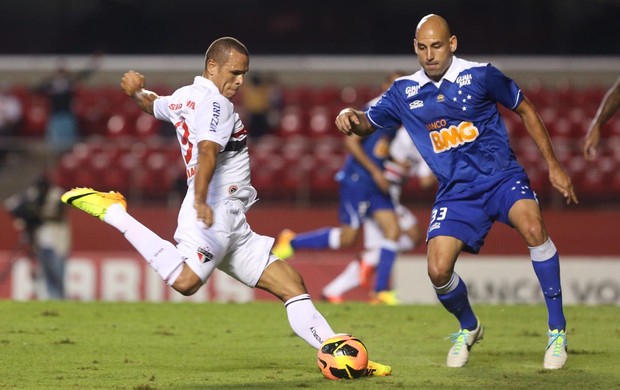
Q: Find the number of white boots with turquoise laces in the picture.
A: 2